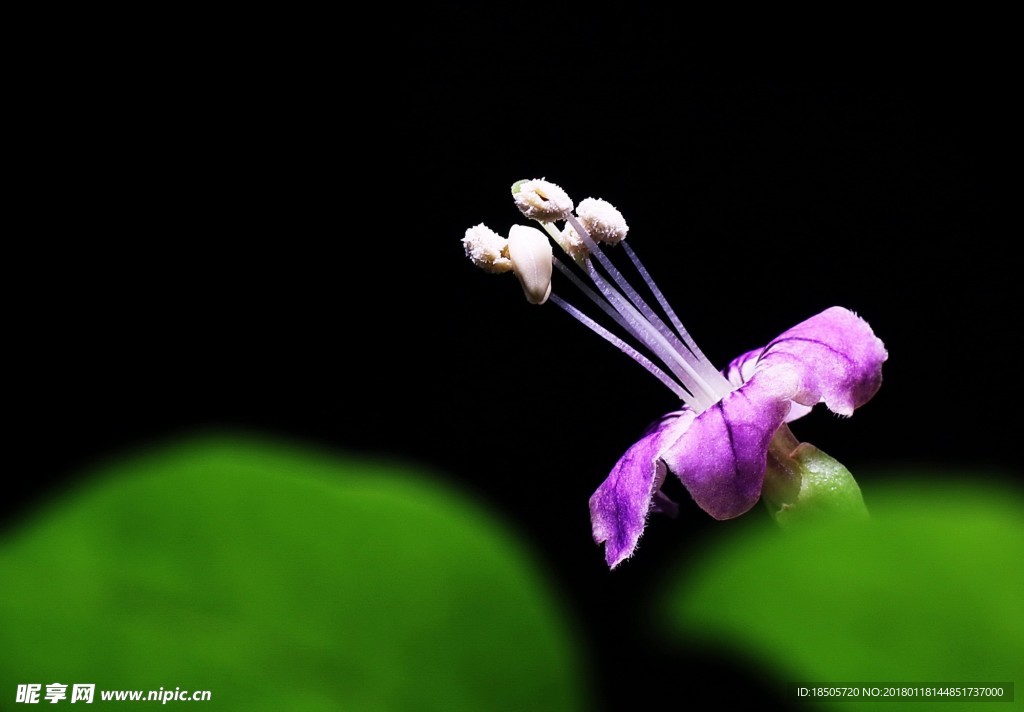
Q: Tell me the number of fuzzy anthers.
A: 4